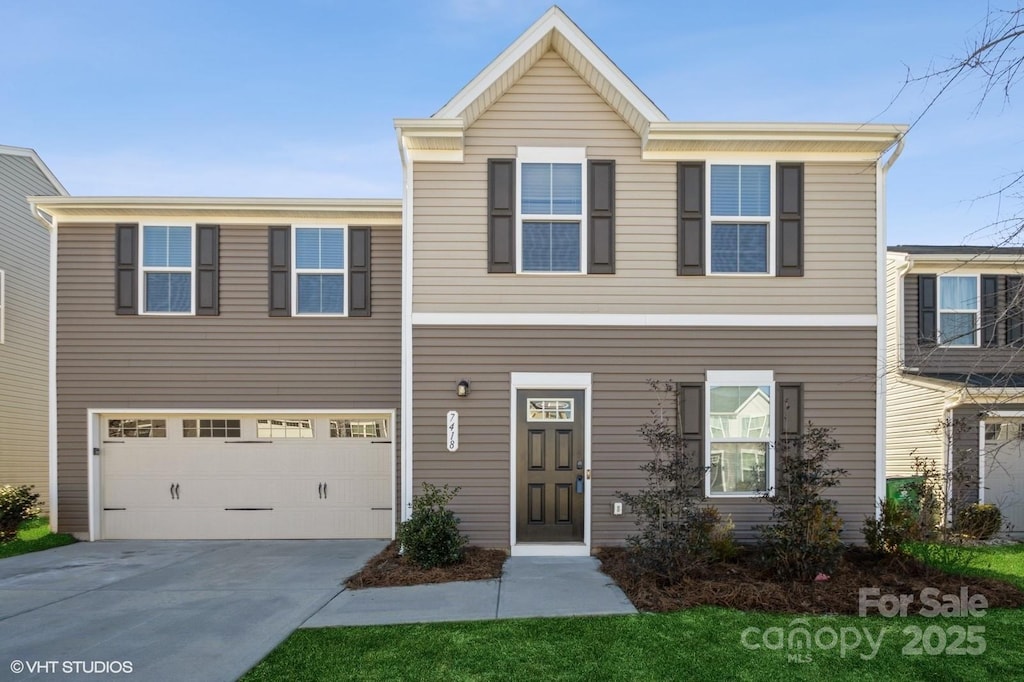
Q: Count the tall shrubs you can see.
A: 2